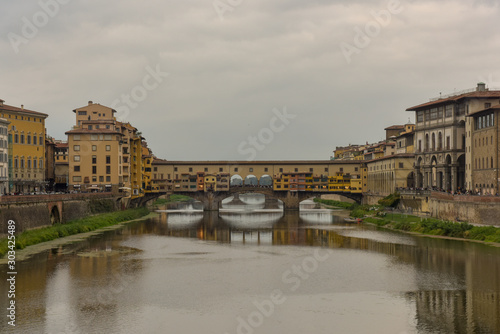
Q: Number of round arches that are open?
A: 3